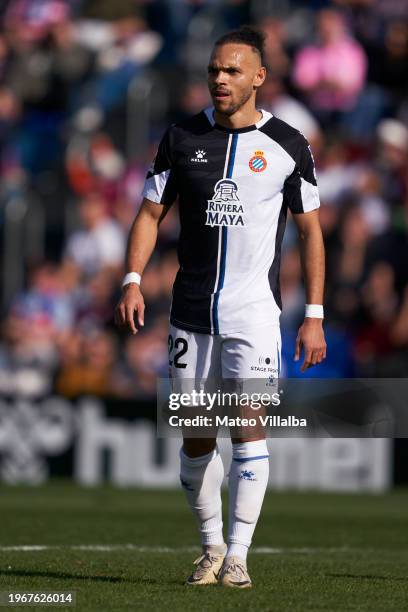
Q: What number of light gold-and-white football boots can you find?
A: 2